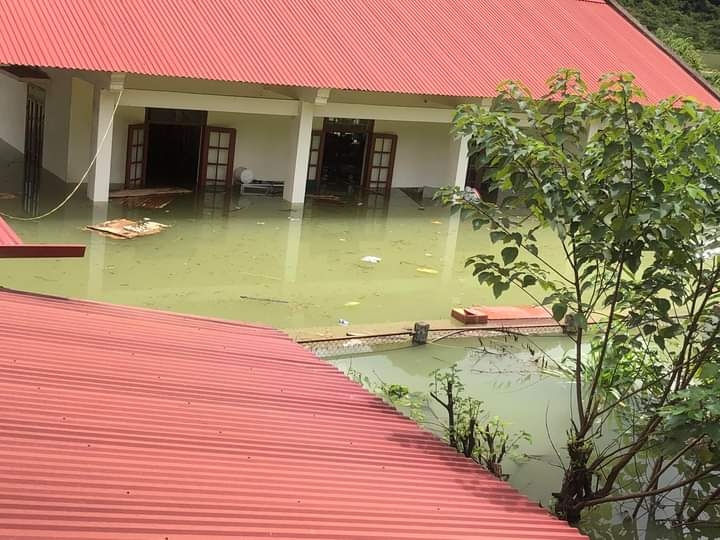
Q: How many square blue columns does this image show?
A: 0